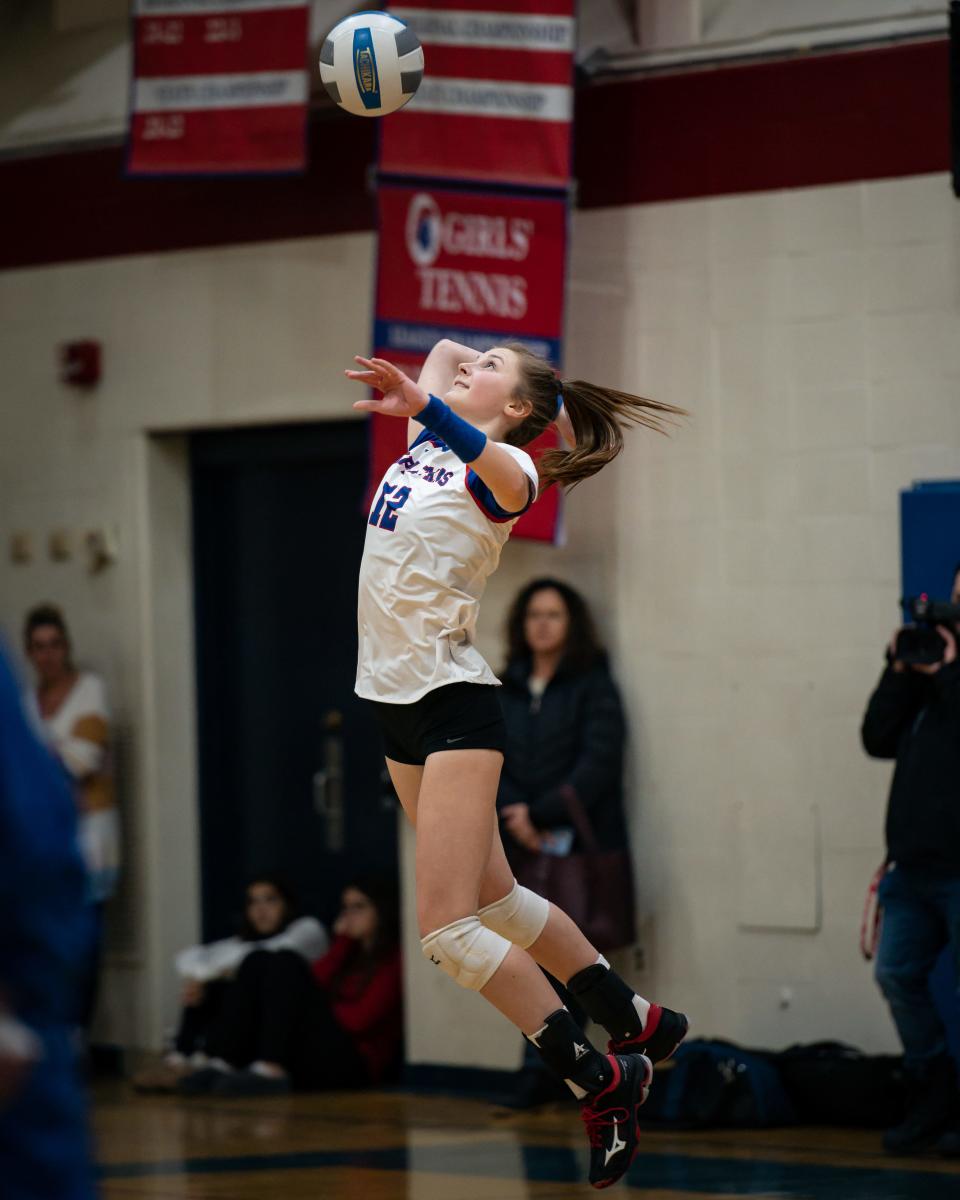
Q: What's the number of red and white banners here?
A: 3